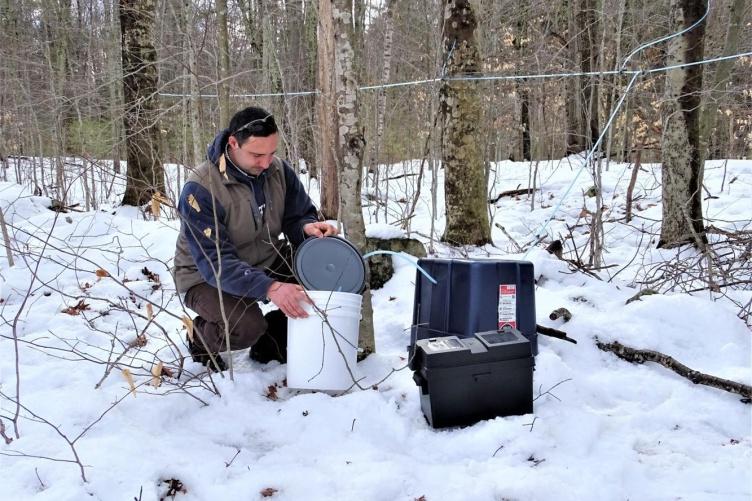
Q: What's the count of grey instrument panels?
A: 2